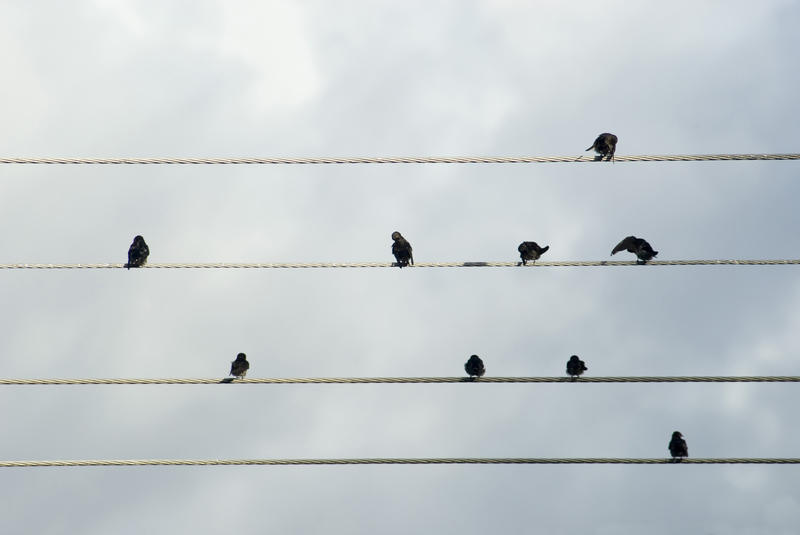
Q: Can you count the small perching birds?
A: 9